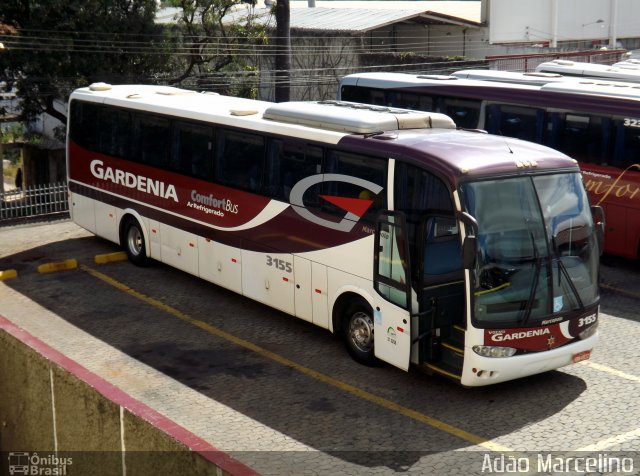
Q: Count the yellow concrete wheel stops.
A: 3